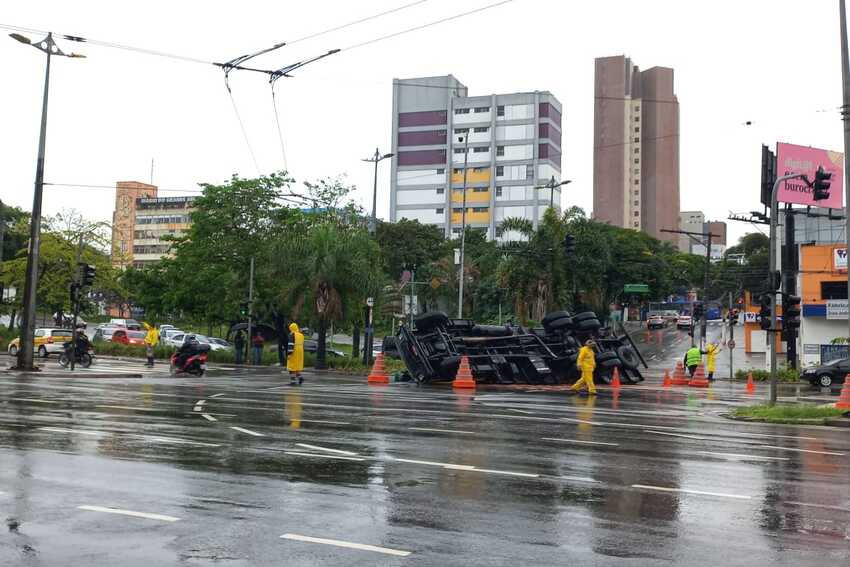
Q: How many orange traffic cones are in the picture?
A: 8